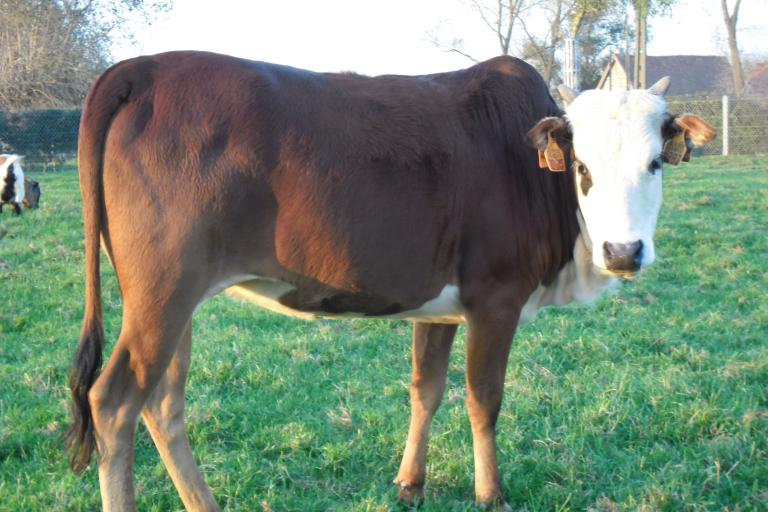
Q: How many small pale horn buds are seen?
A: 2